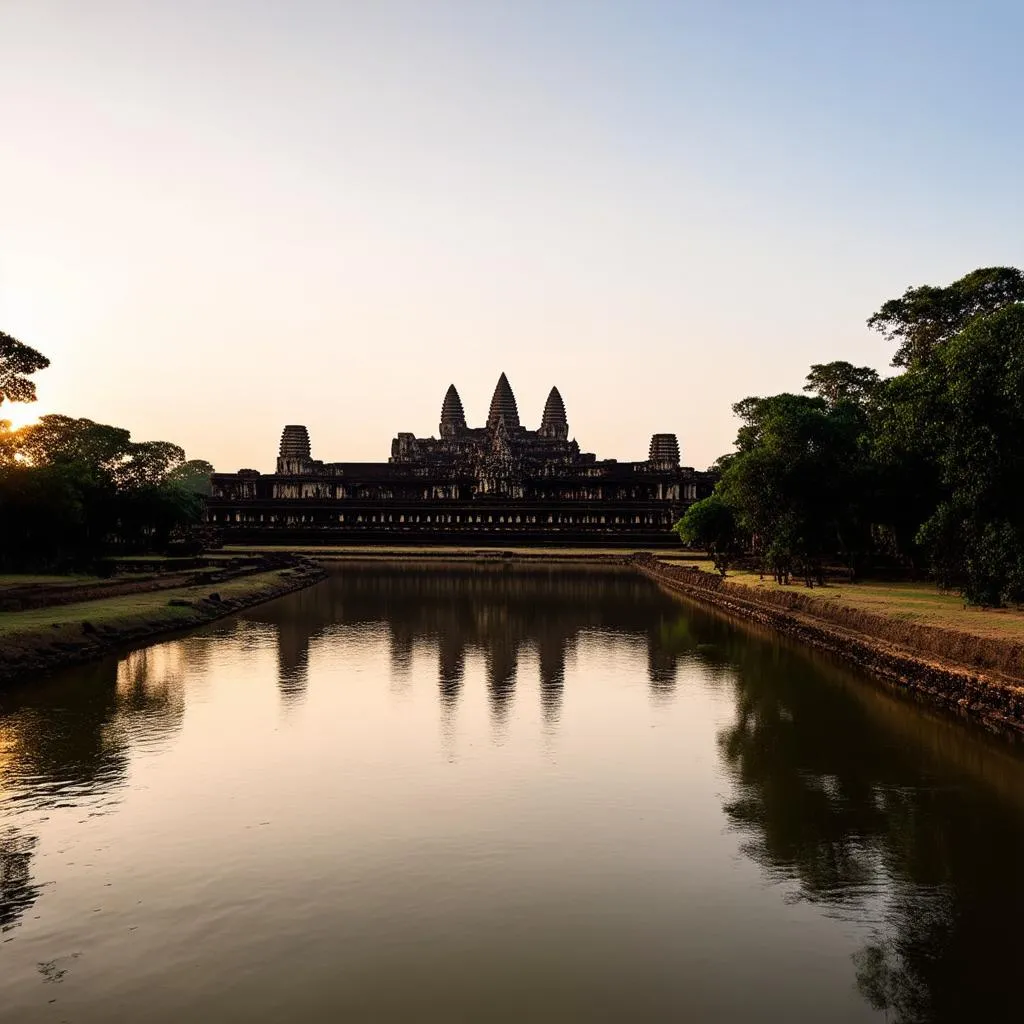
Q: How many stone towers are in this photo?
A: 5